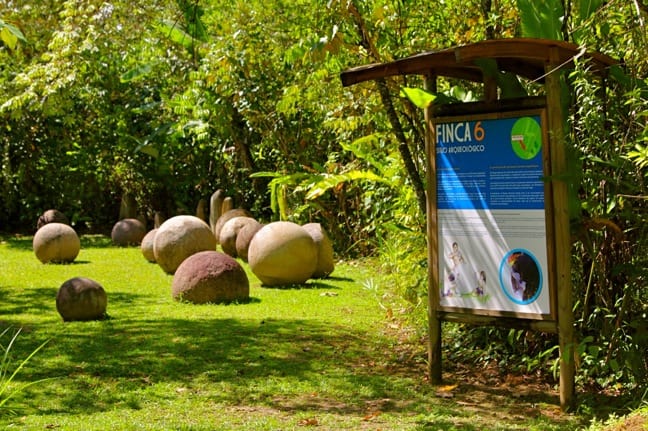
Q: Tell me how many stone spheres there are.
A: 12